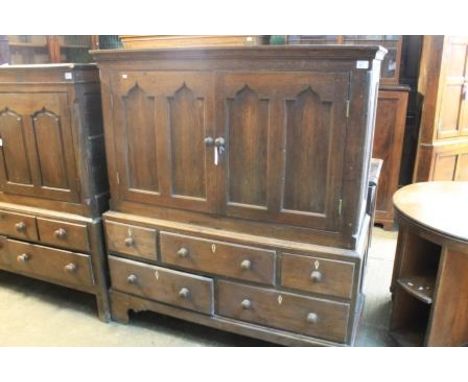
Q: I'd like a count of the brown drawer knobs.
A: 12